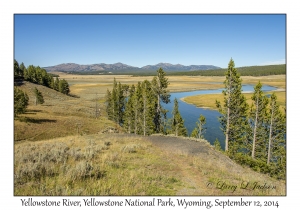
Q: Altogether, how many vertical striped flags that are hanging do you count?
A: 0